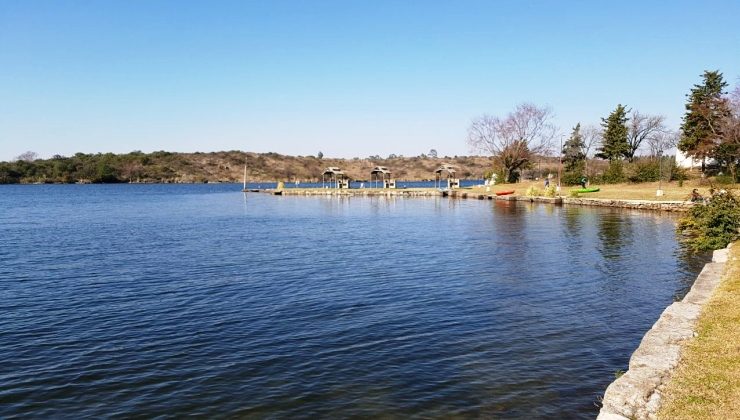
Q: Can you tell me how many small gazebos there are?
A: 3